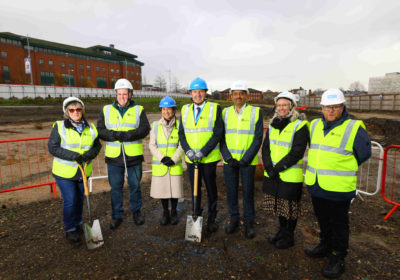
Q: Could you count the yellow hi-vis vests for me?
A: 7